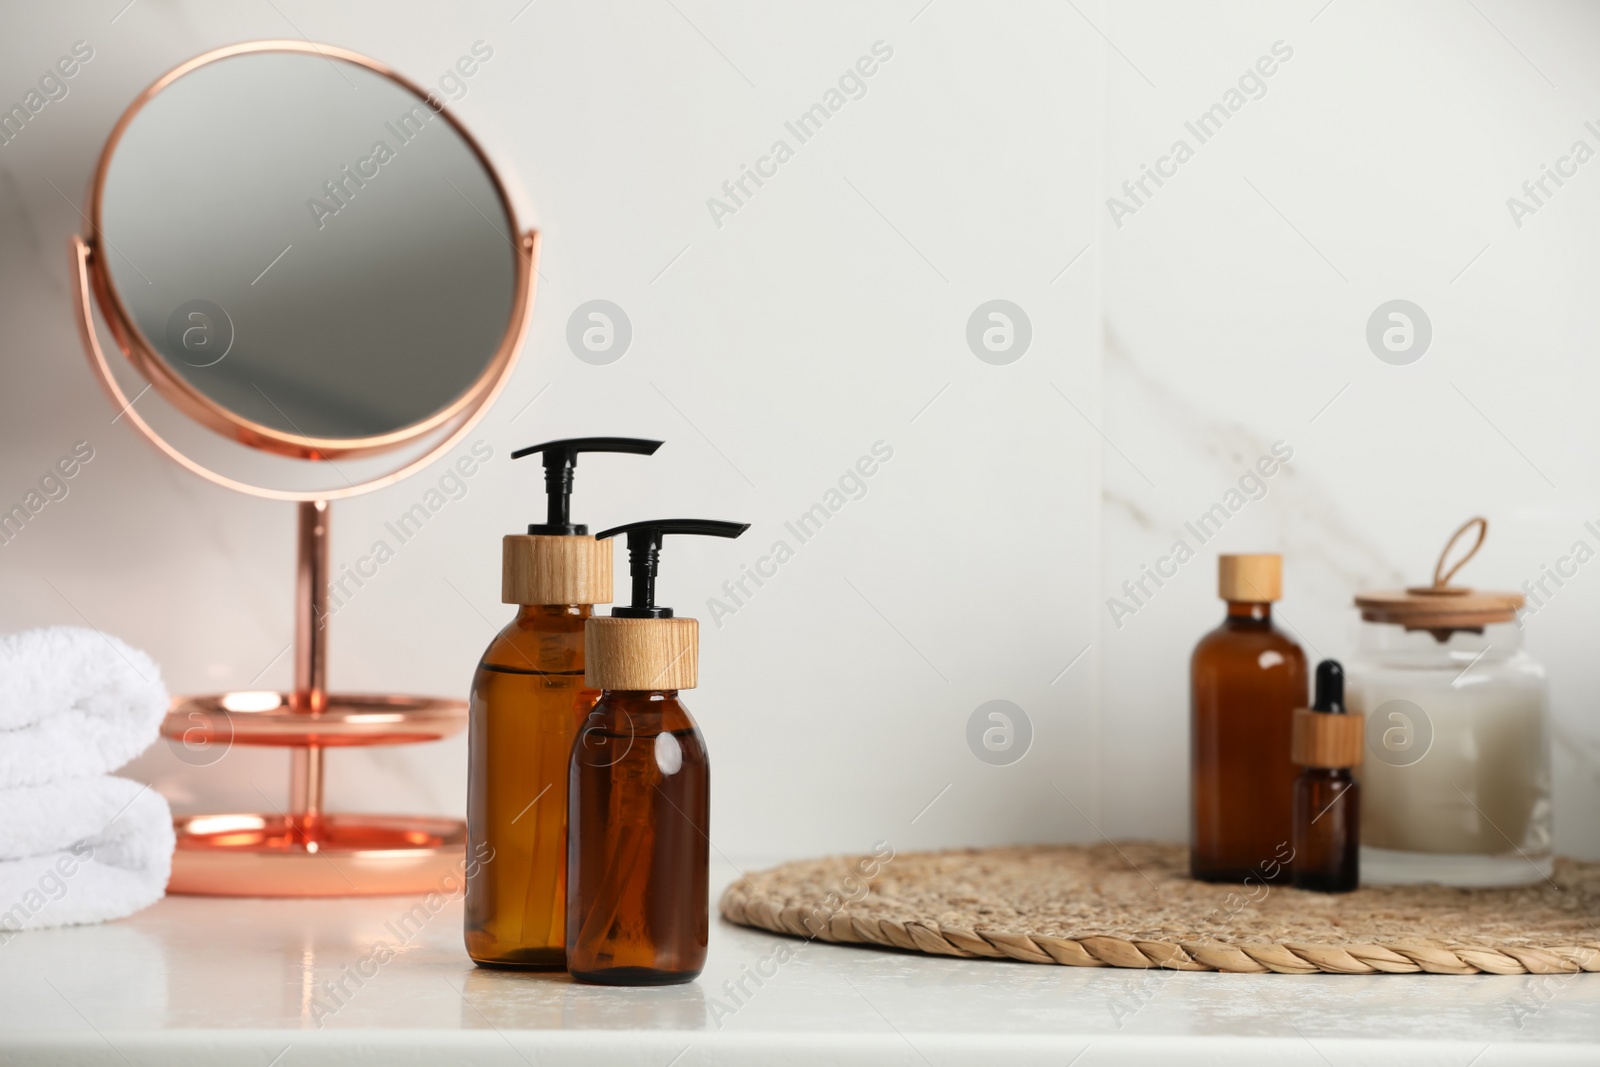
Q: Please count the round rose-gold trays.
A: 2